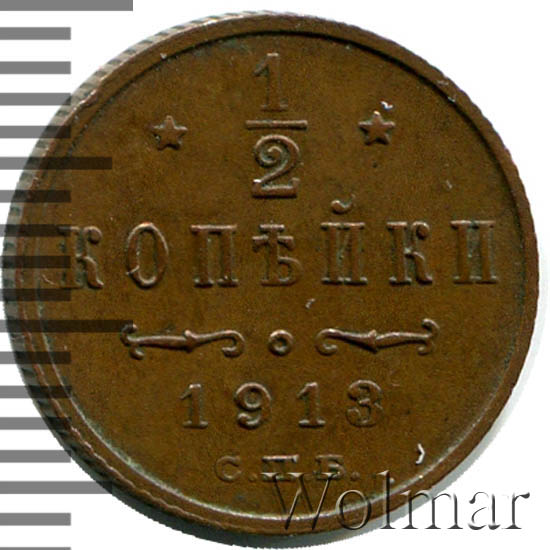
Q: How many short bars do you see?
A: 14